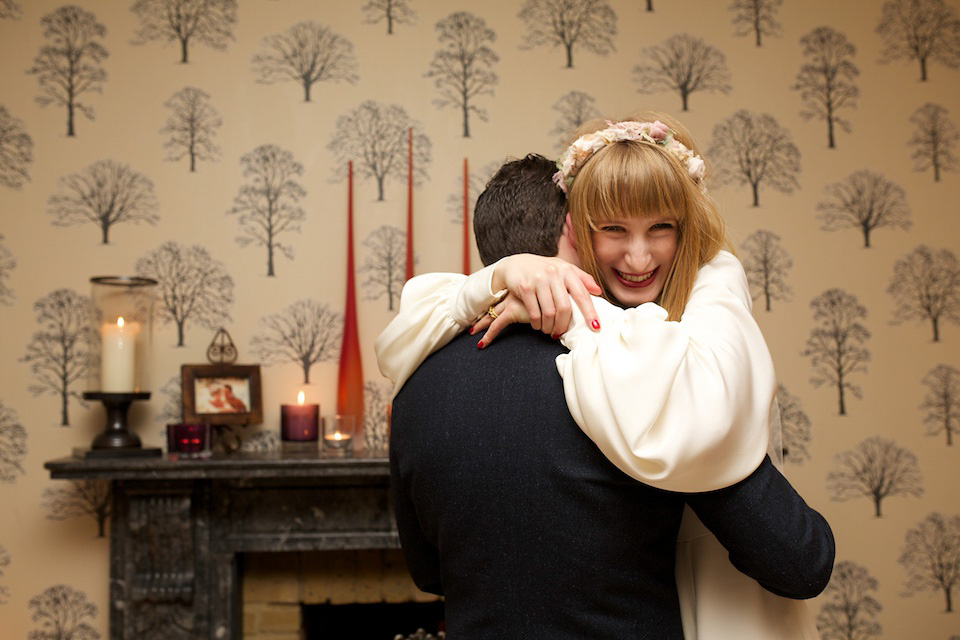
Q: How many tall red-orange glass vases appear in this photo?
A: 3